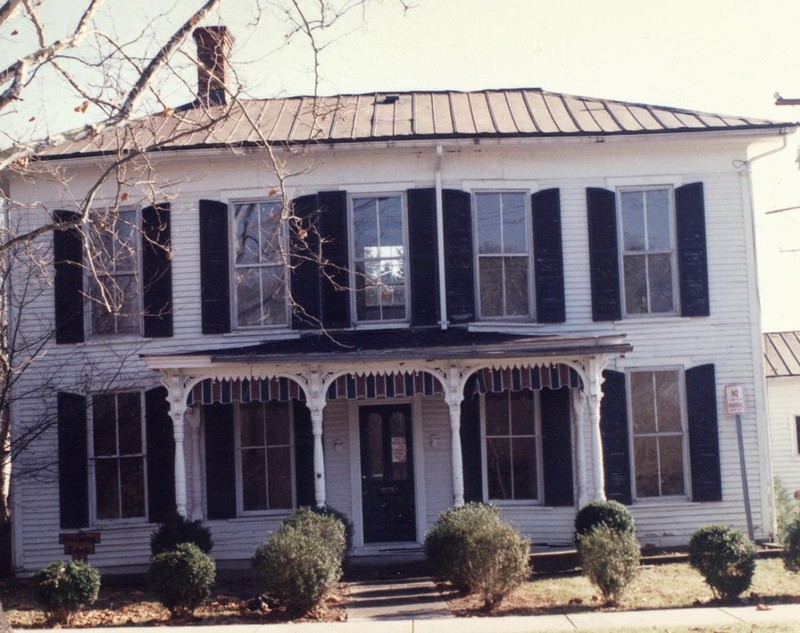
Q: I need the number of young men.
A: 0